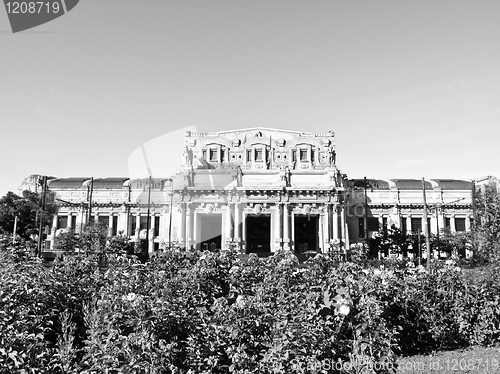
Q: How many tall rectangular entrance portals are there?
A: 3